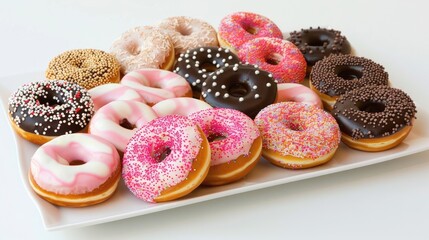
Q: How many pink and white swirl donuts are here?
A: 6